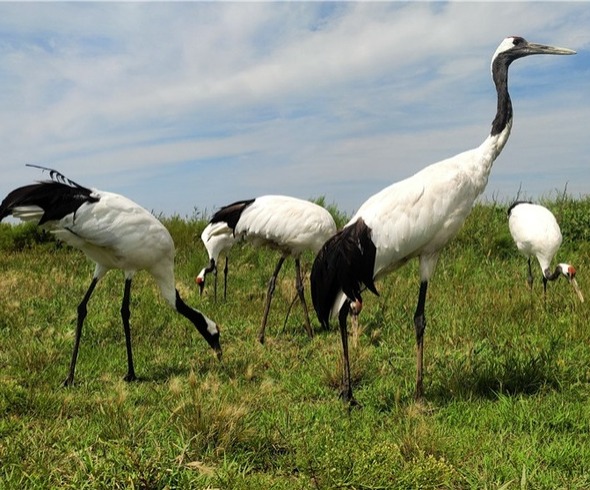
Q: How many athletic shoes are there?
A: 0